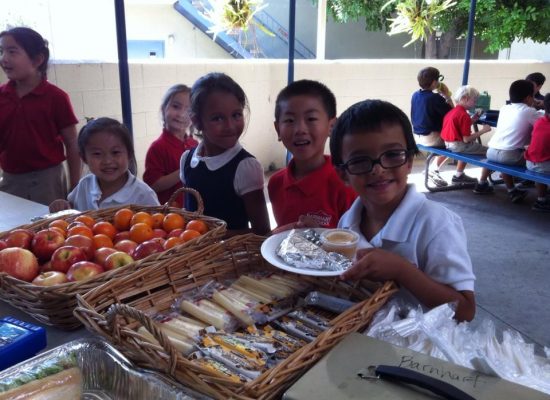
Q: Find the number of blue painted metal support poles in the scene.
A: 3